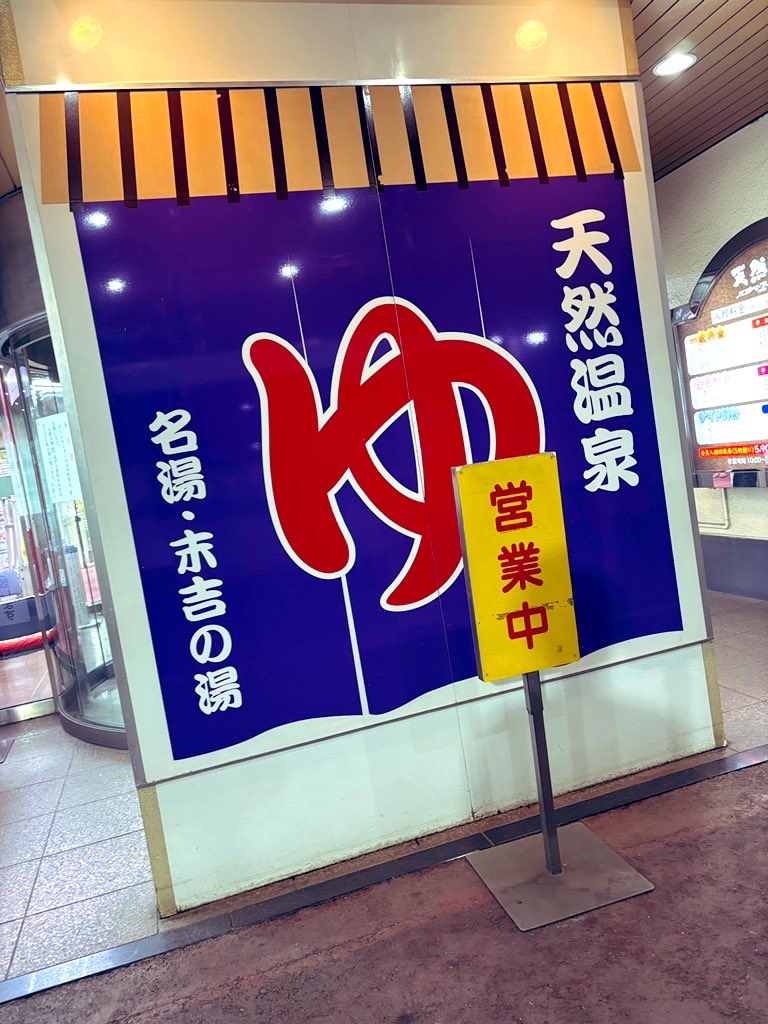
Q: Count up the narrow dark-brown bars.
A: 13